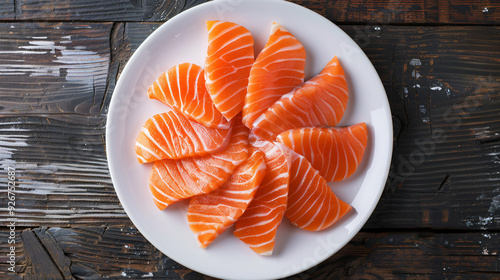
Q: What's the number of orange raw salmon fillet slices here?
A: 10